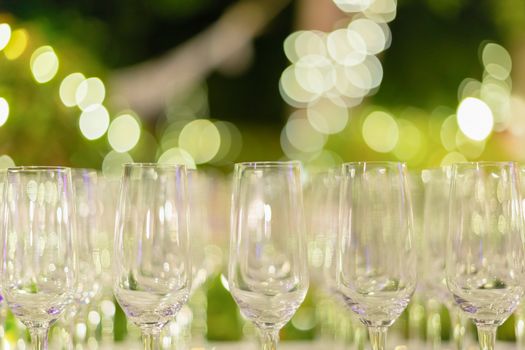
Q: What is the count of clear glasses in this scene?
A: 5